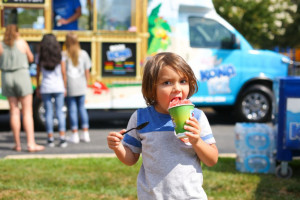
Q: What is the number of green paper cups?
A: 1